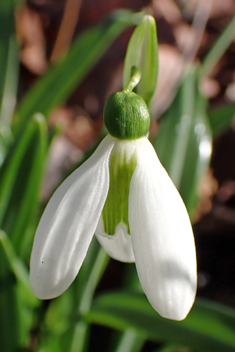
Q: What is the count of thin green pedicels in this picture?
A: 1